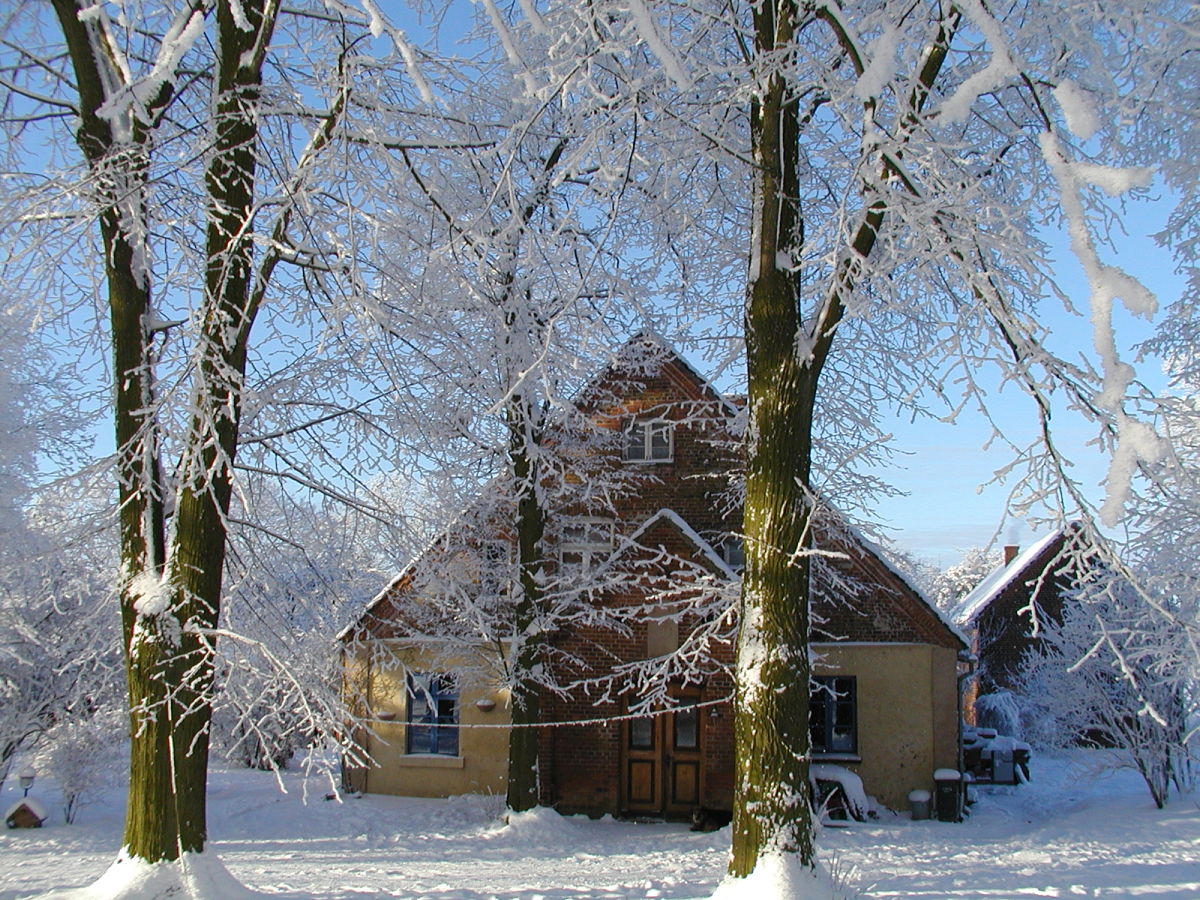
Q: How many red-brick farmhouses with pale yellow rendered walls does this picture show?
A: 1